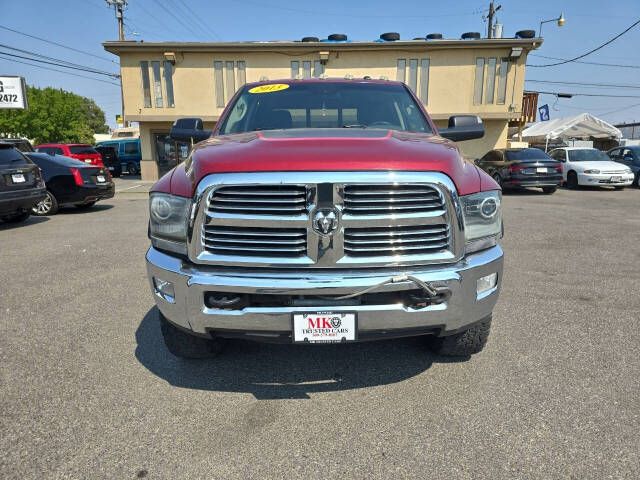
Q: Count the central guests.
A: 0